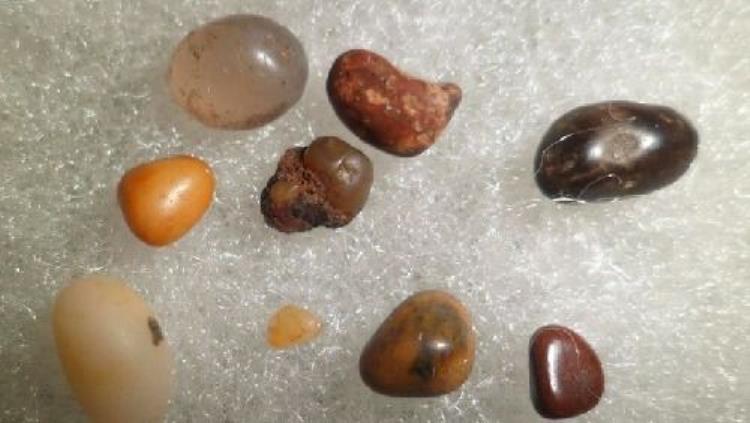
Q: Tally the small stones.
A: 9